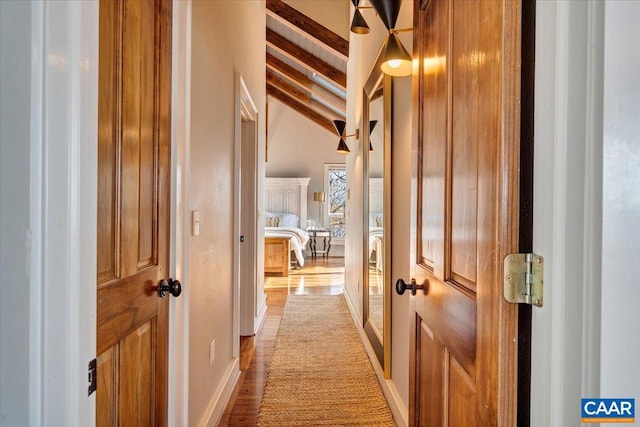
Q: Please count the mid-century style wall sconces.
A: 3